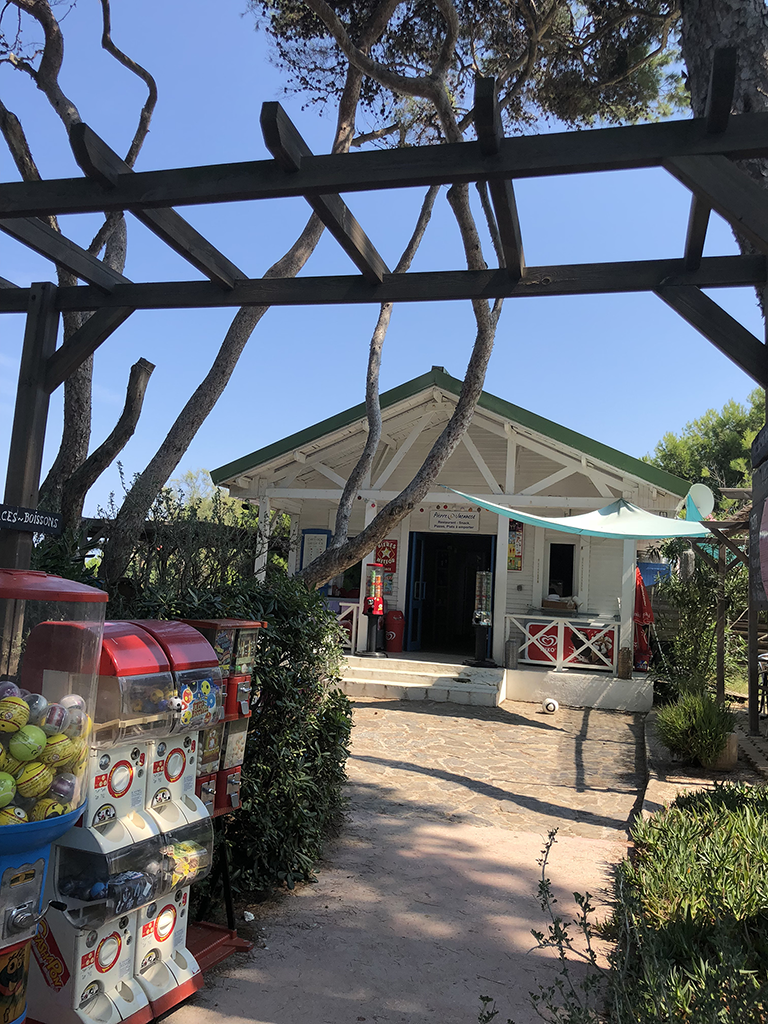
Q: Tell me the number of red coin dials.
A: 4